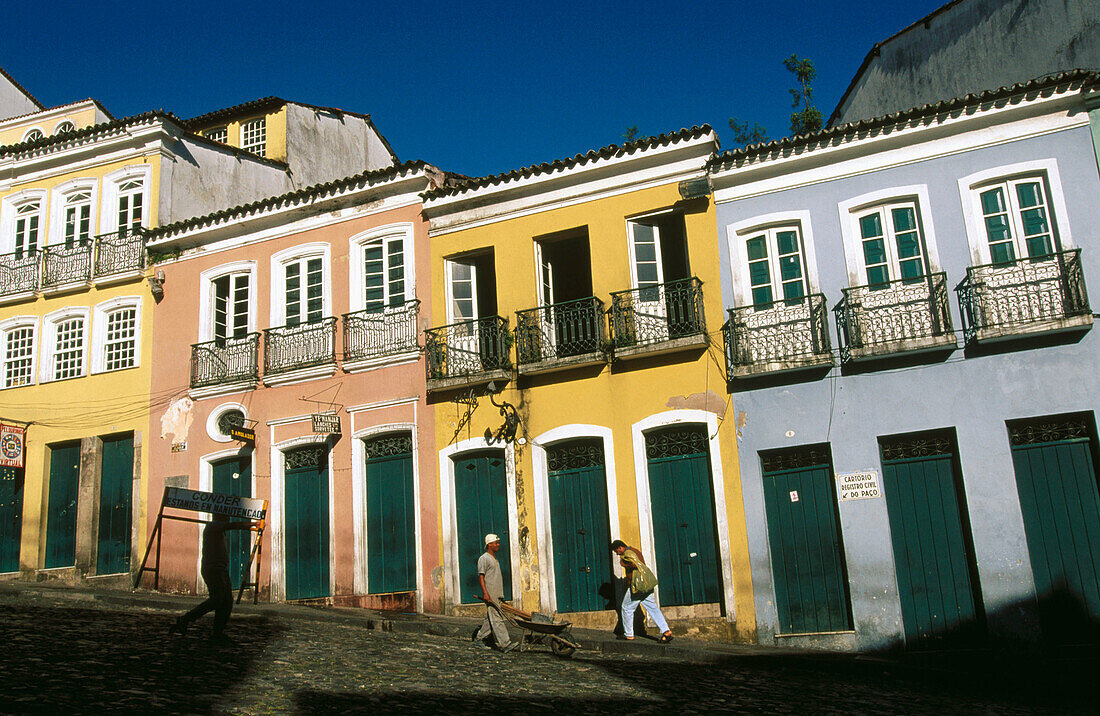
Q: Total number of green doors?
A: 12